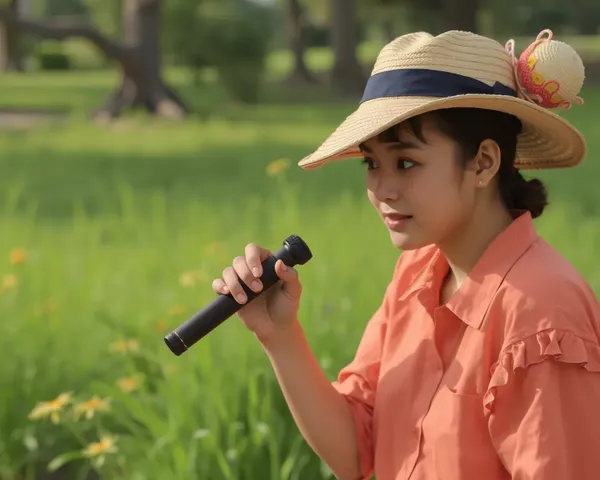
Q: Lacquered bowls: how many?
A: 0